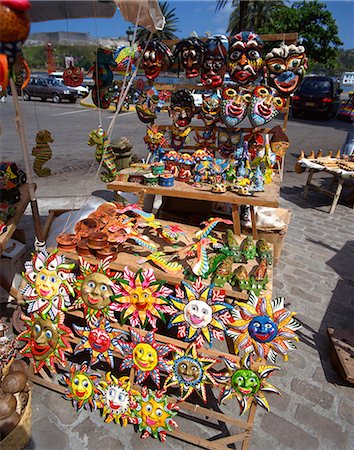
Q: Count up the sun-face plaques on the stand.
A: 13